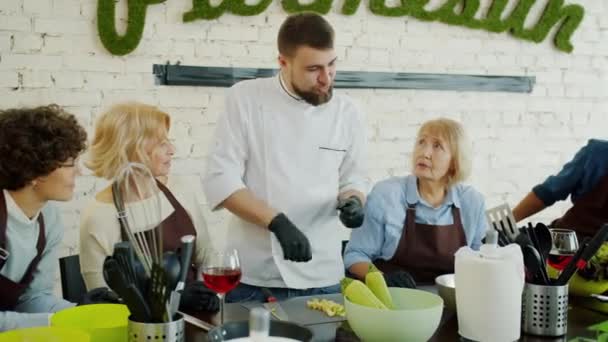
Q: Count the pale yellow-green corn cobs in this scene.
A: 2